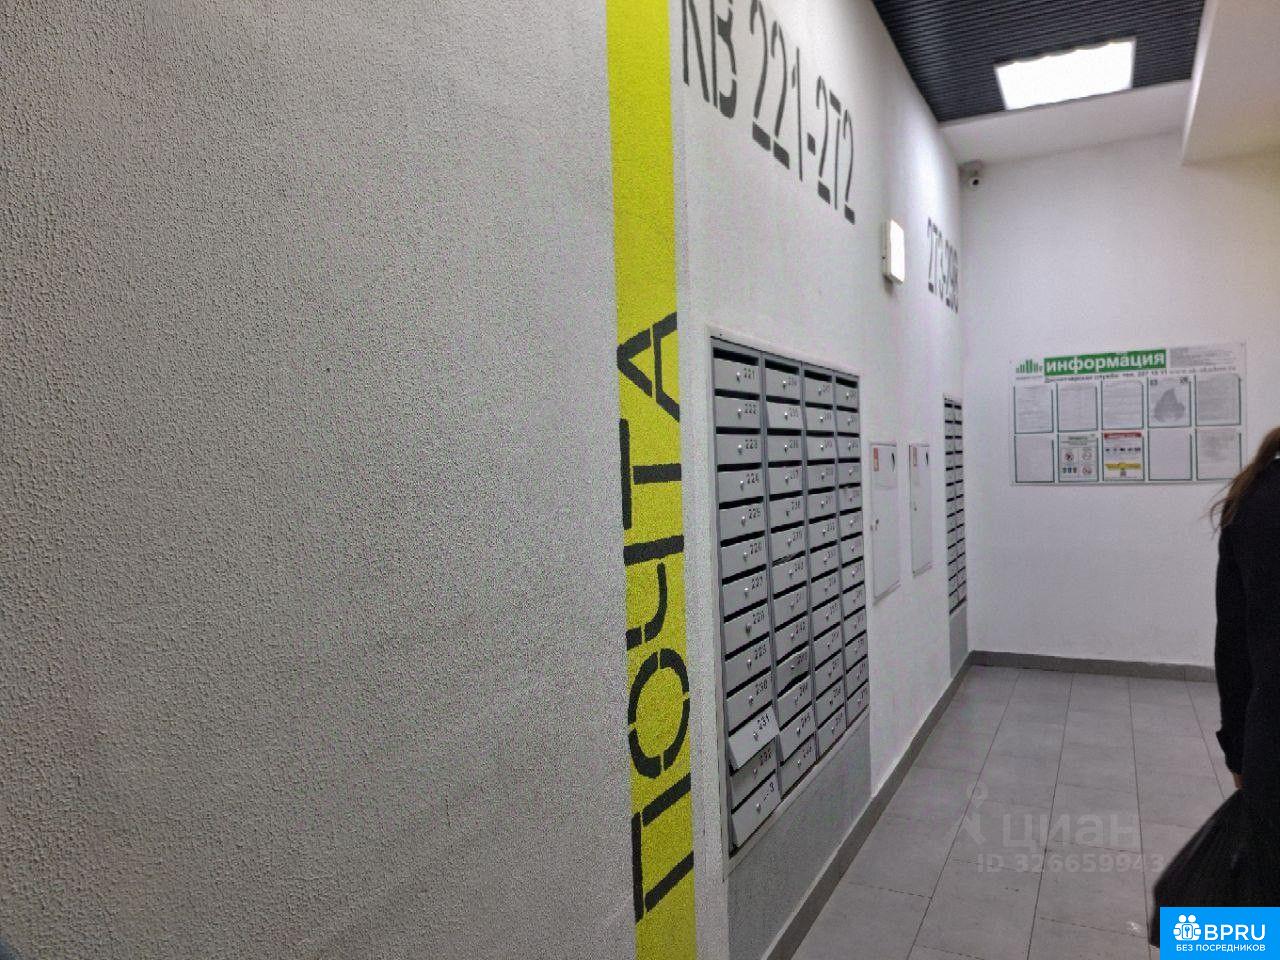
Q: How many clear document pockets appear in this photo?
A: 10